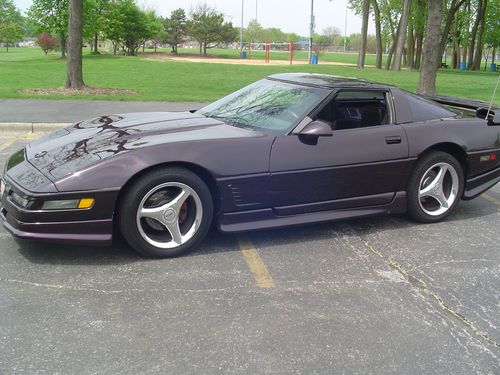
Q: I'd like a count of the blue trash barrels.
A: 4